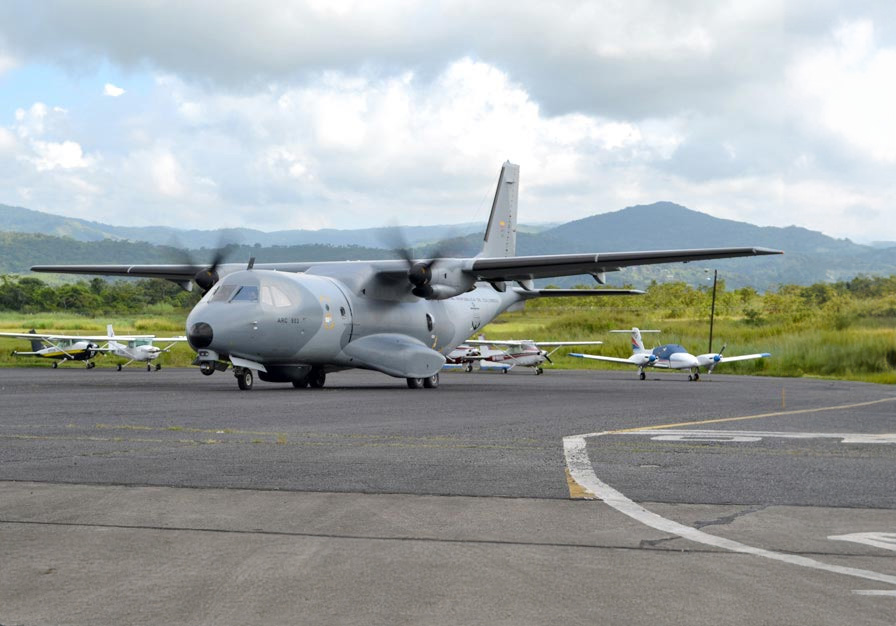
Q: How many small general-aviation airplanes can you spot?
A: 5